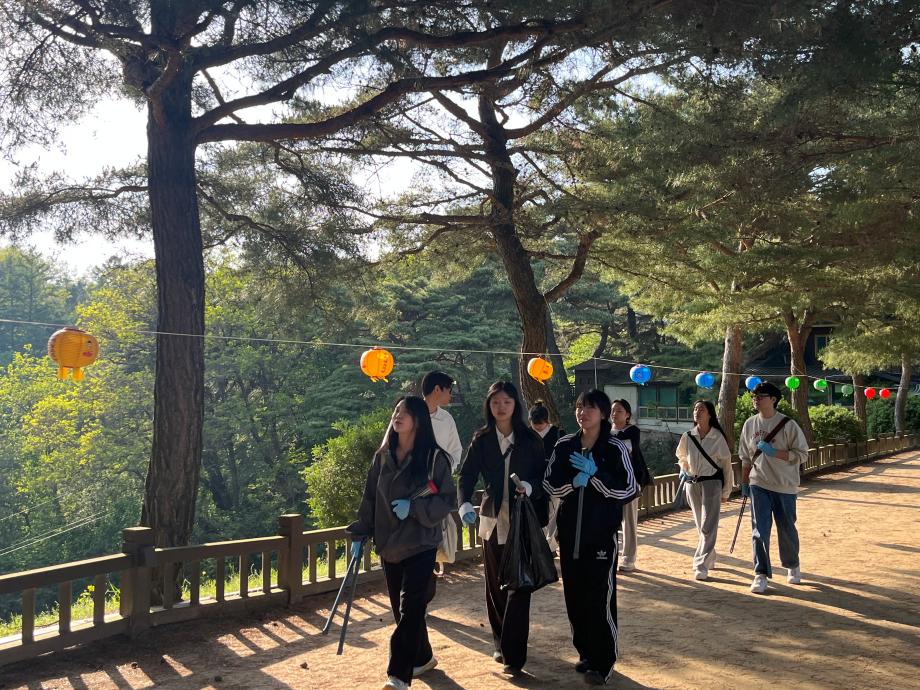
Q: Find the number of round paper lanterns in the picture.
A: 11